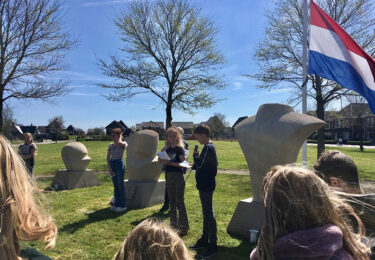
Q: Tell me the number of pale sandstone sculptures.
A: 3